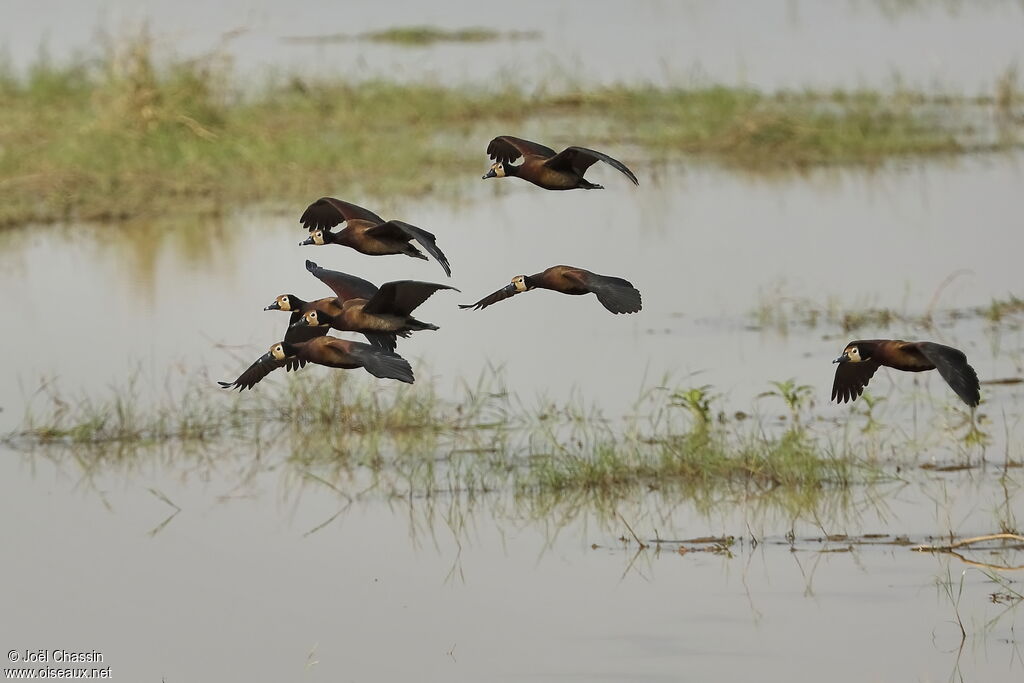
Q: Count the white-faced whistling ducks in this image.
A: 7